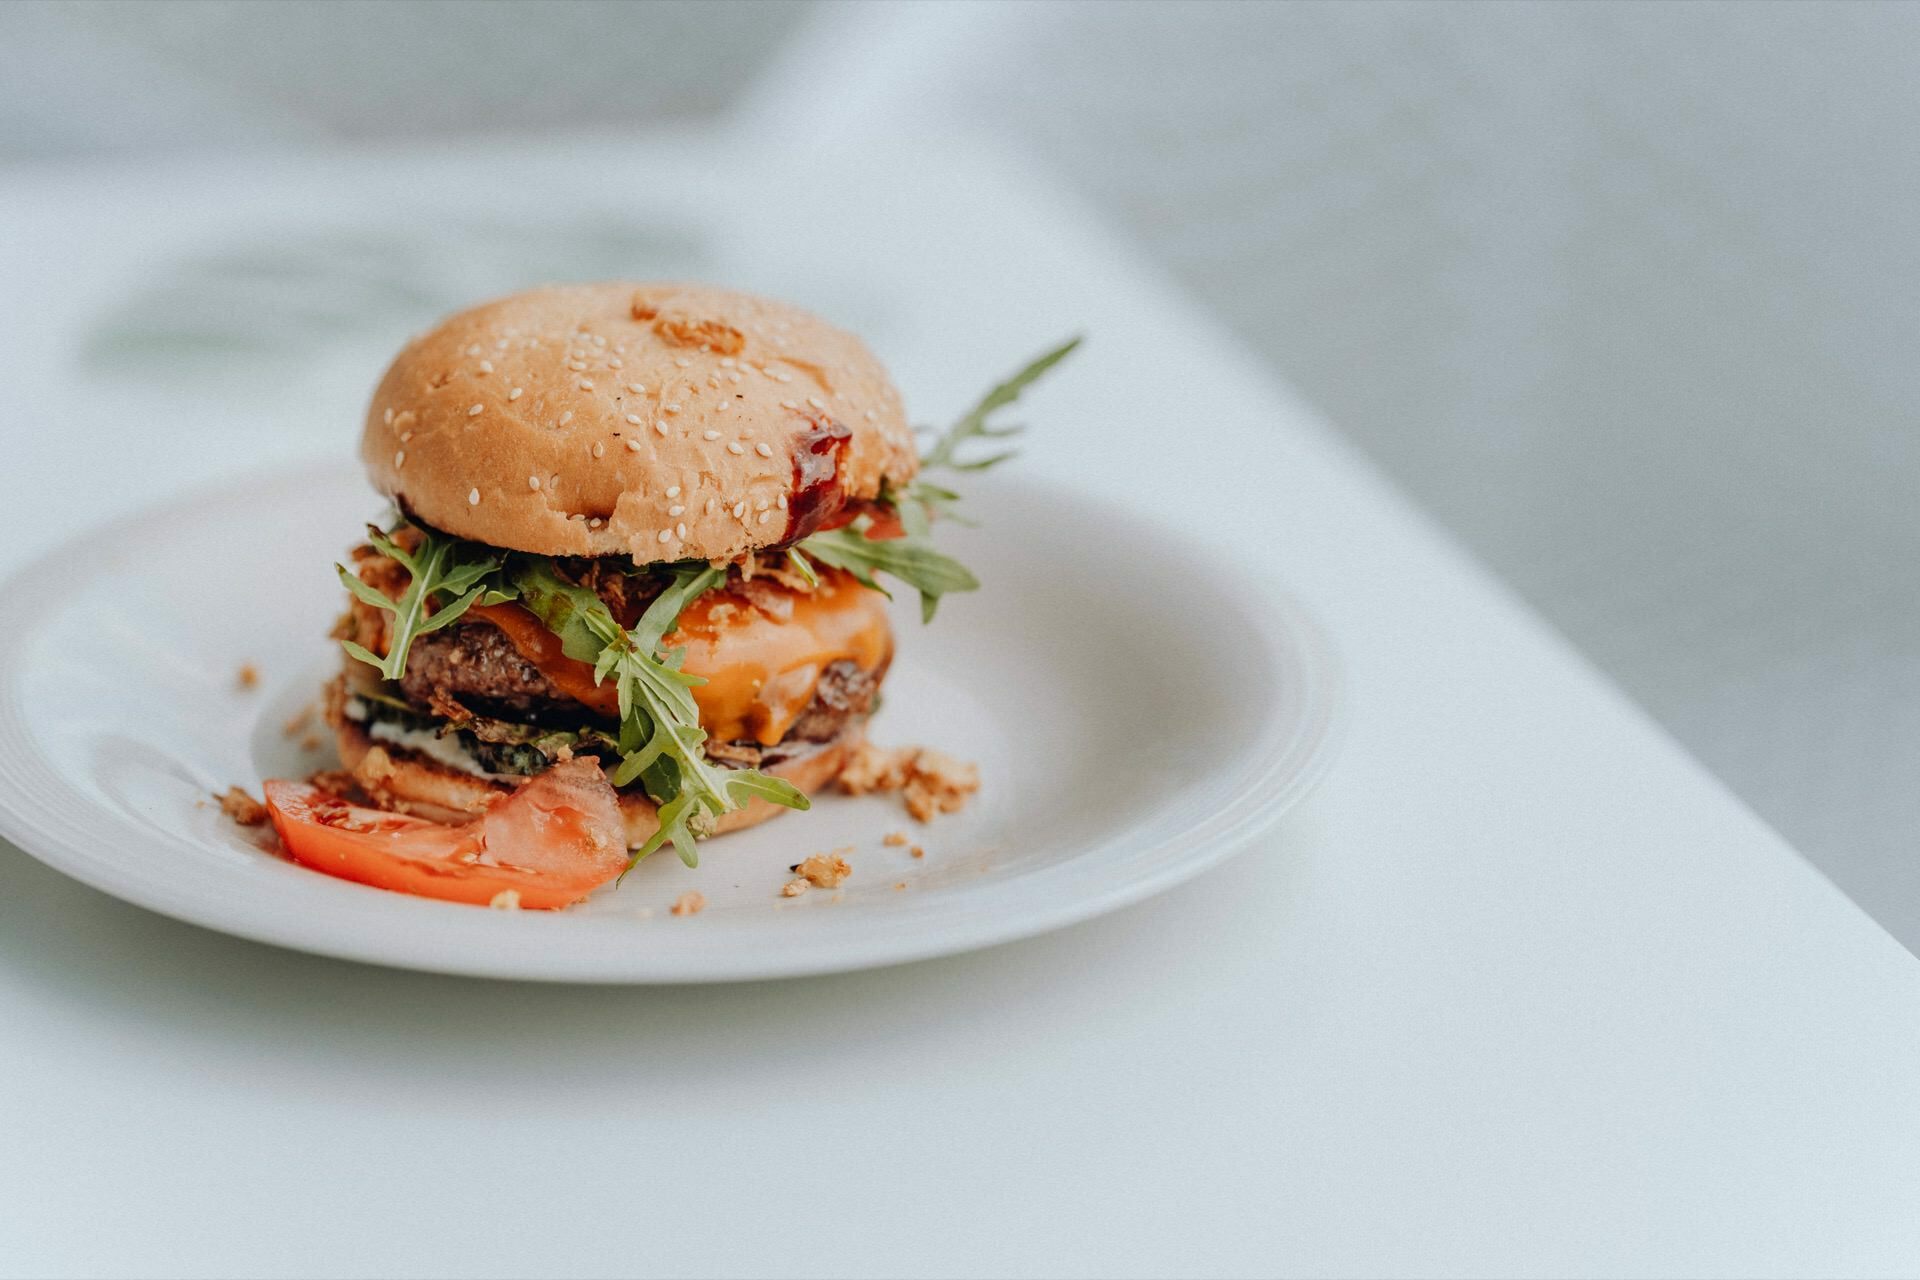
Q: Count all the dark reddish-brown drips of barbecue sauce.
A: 1